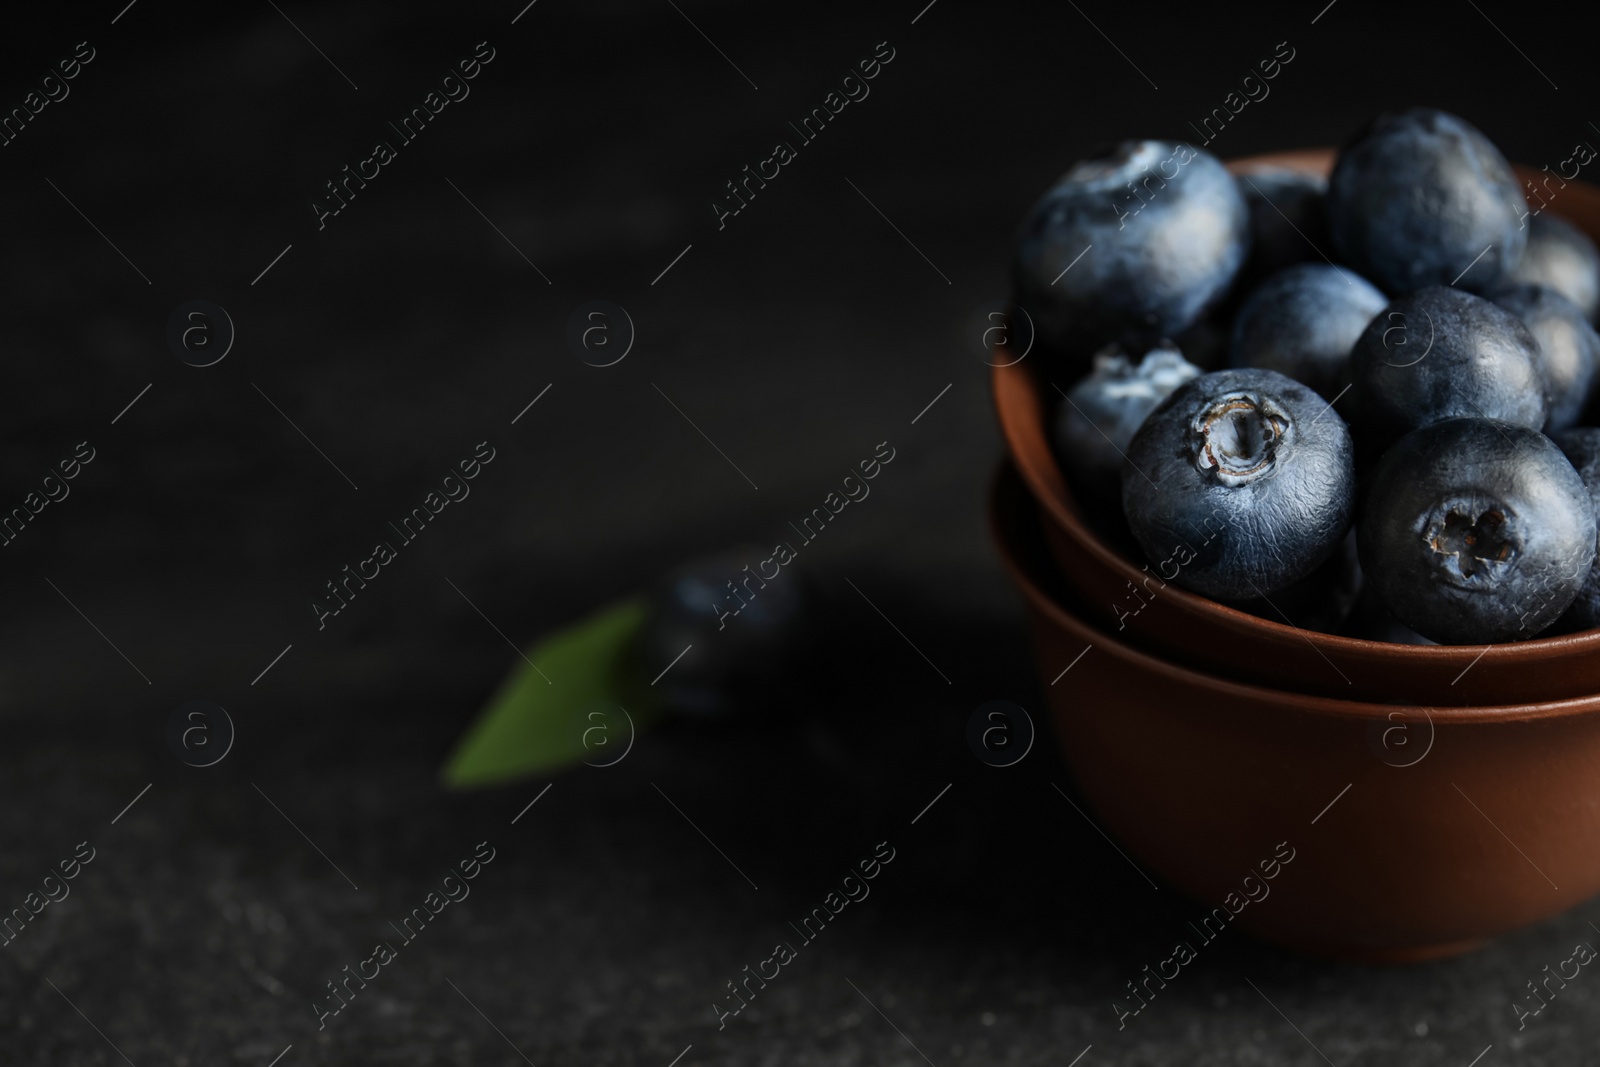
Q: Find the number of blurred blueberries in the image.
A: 1